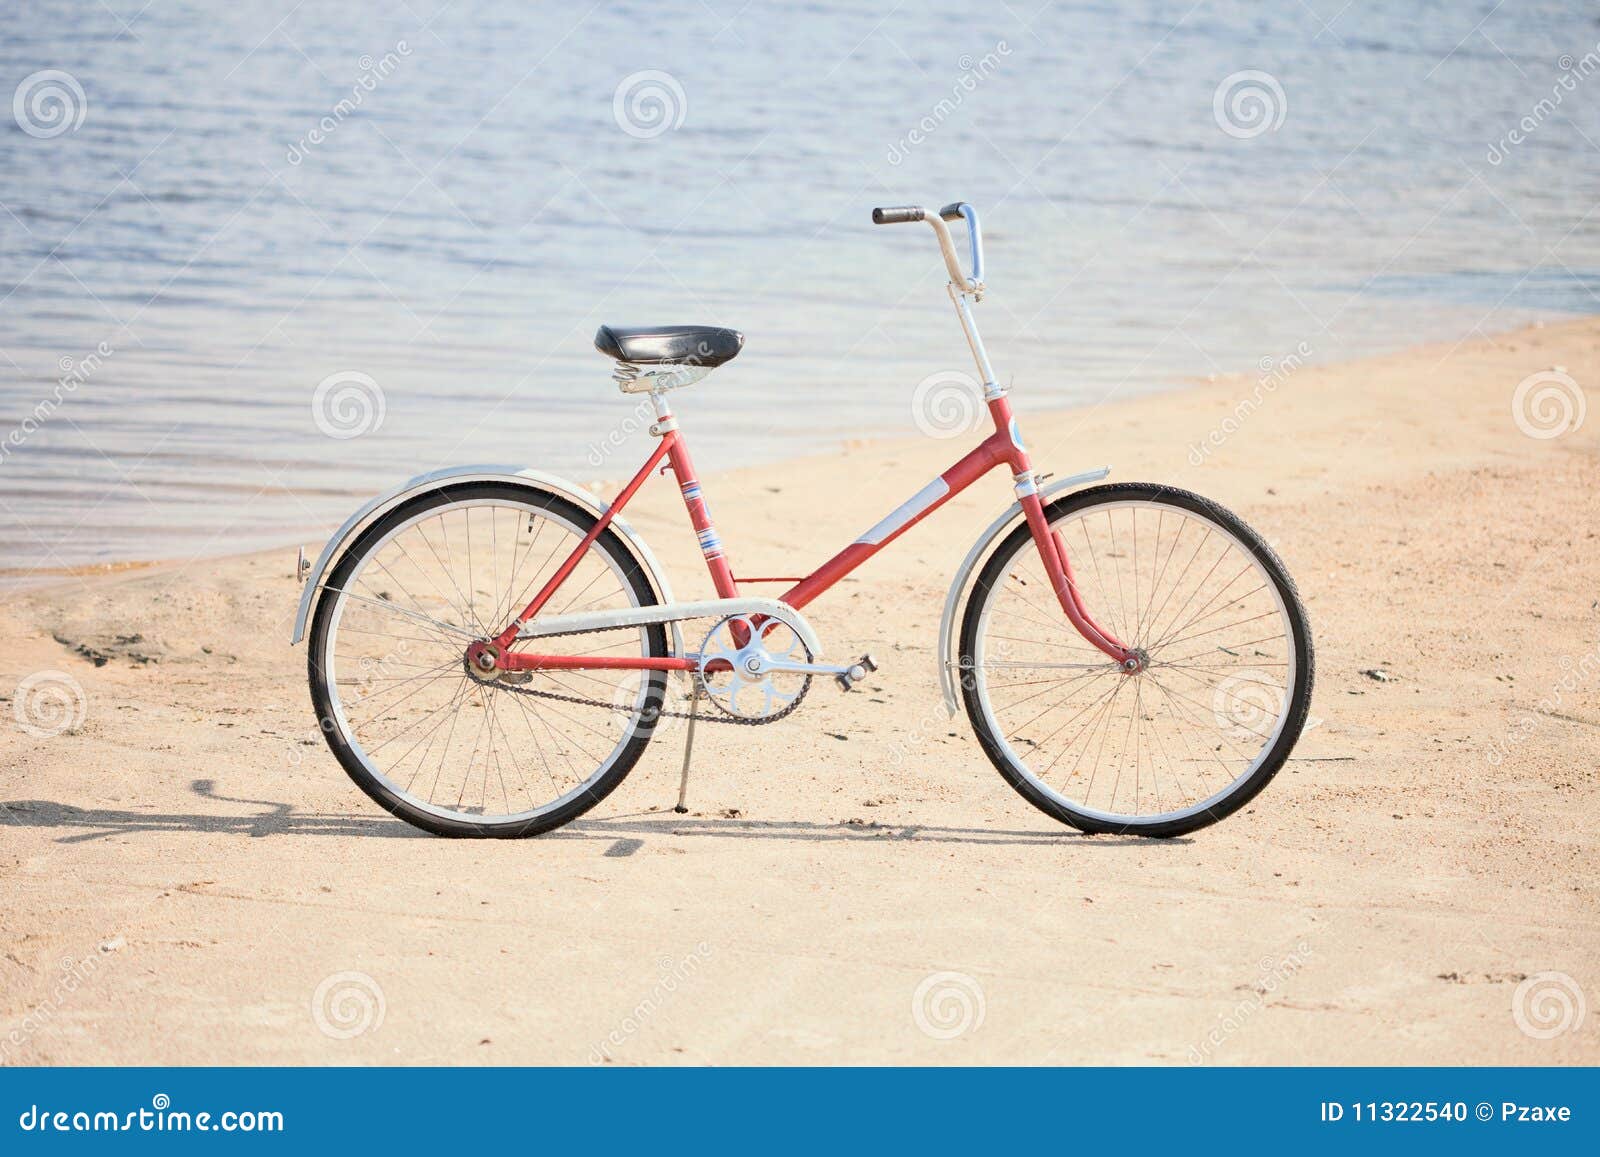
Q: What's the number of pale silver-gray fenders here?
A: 2